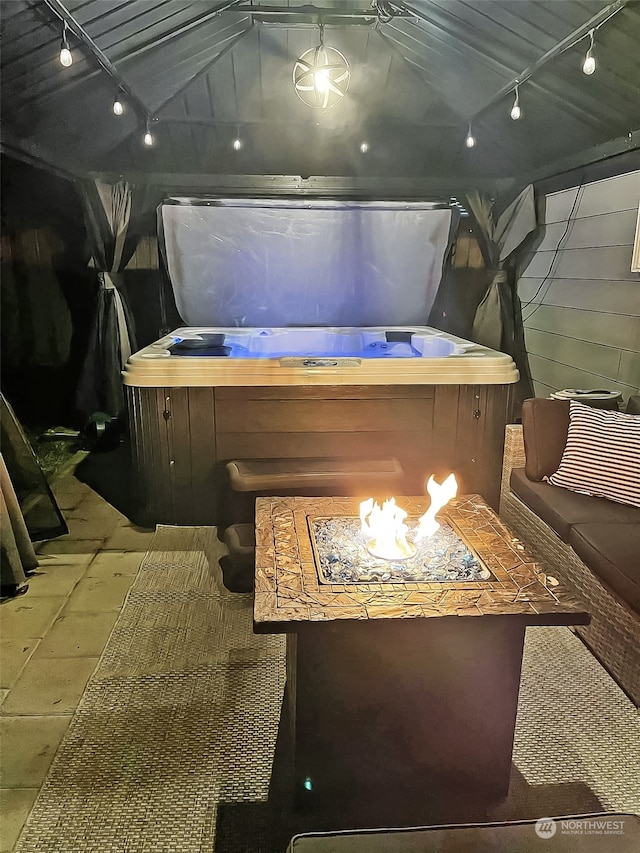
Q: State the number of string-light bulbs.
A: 8